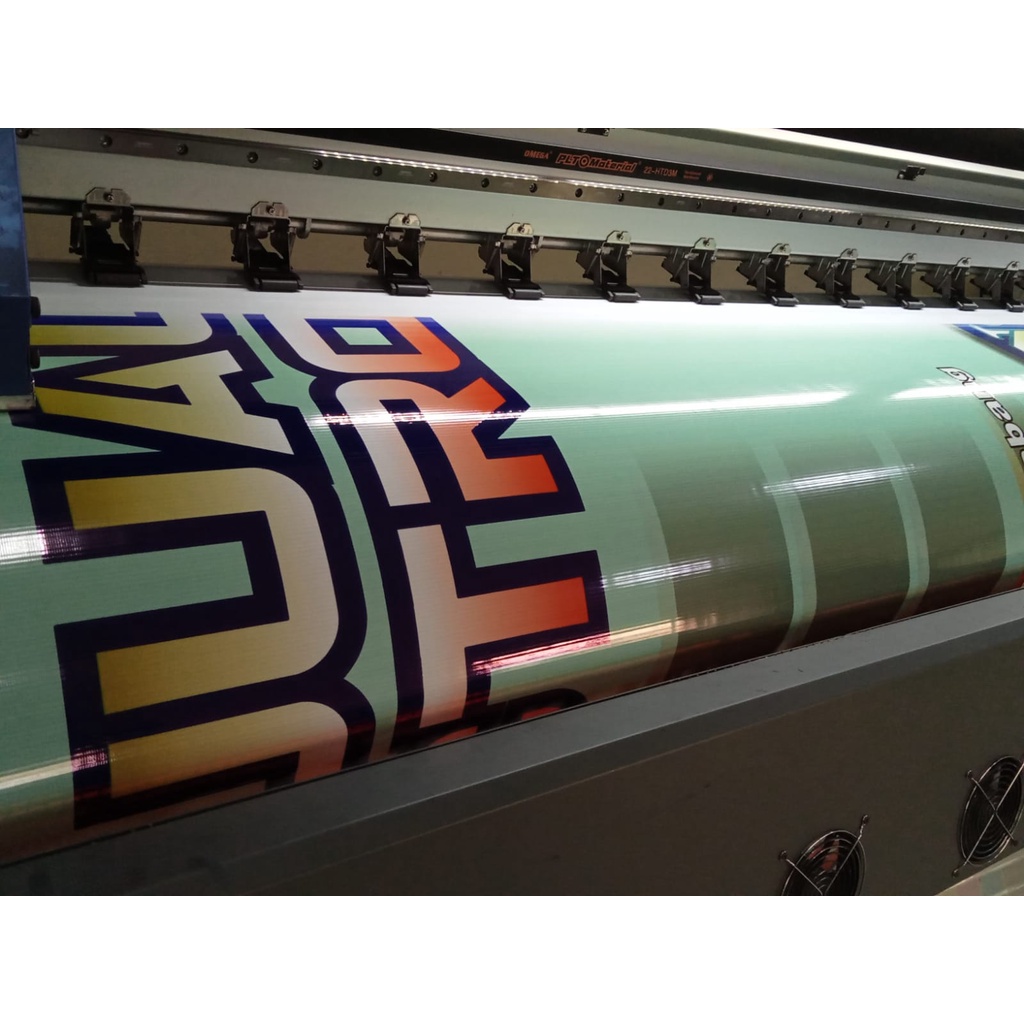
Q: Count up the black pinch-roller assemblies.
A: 11